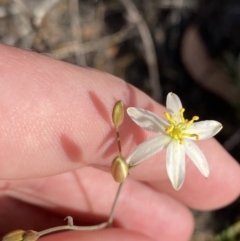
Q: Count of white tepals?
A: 6